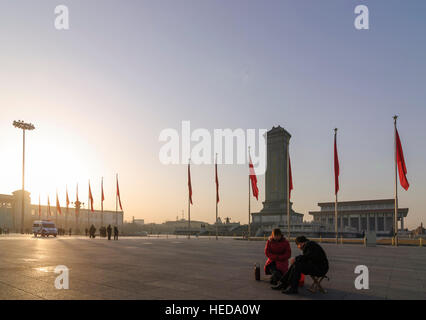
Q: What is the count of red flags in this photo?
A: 14